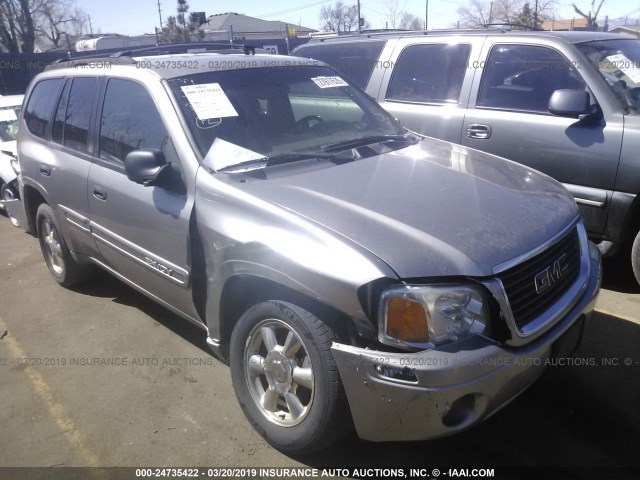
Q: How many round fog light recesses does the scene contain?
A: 1